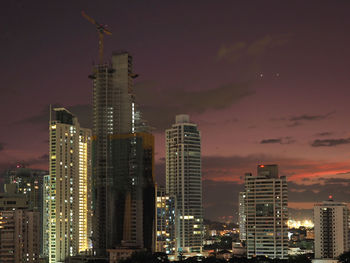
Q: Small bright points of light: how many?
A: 2